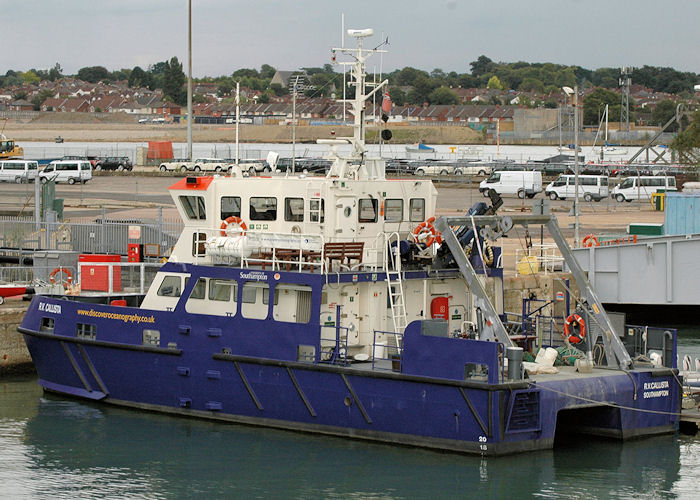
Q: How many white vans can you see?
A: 5